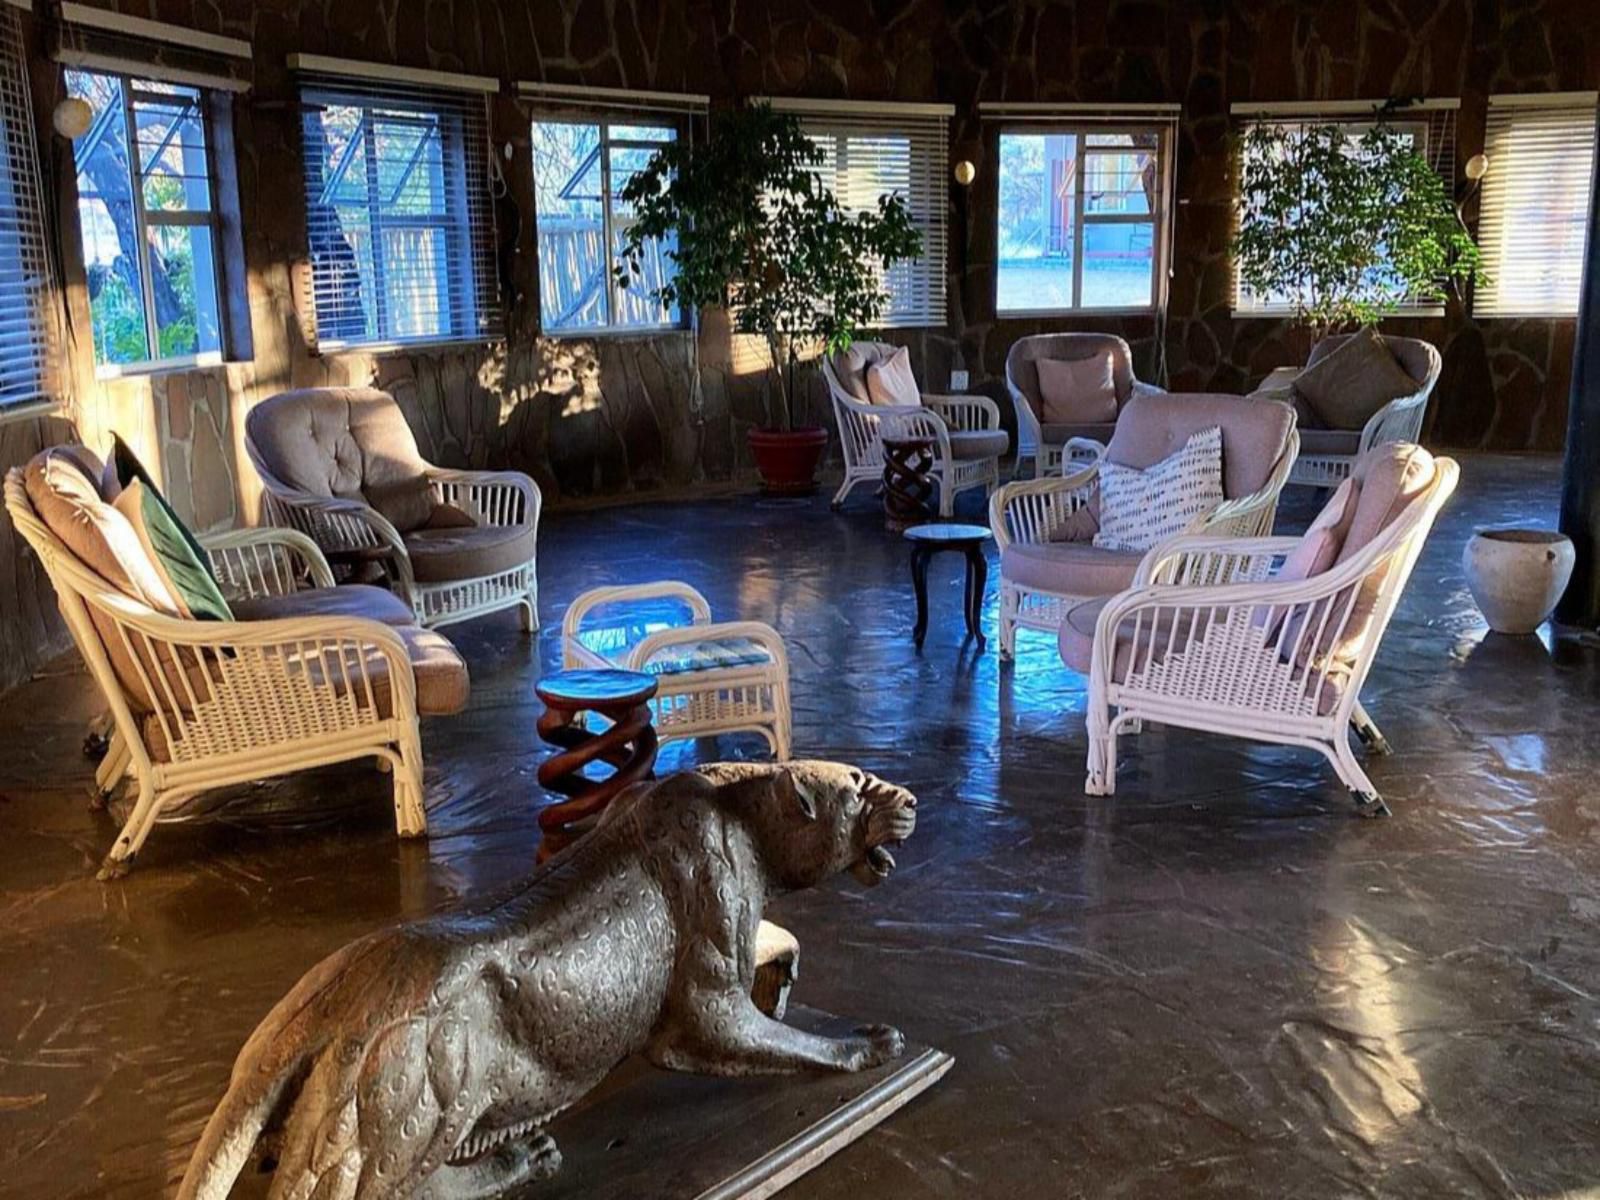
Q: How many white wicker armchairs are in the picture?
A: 7